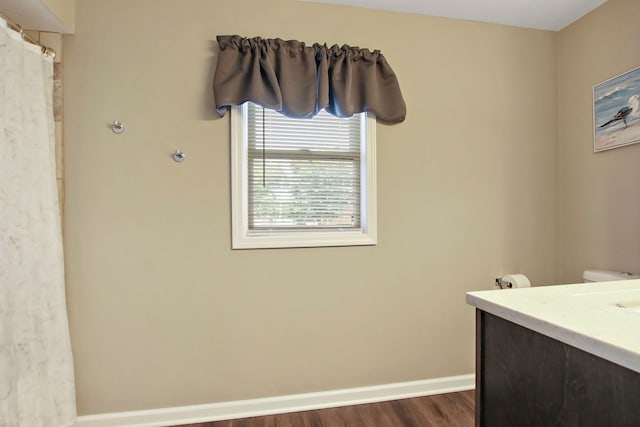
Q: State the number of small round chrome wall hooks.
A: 2